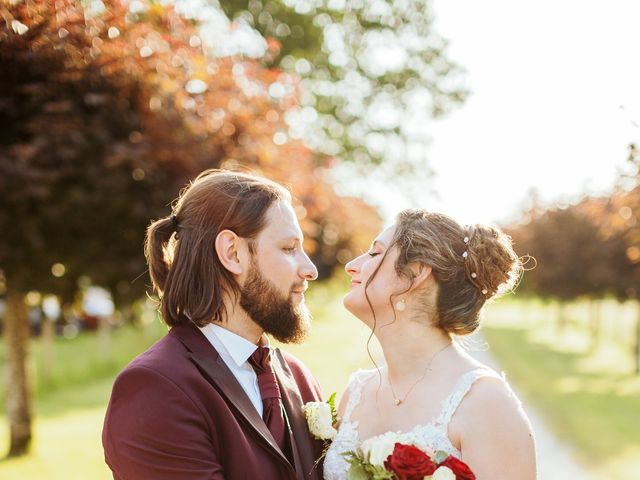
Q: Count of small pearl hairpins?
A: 4